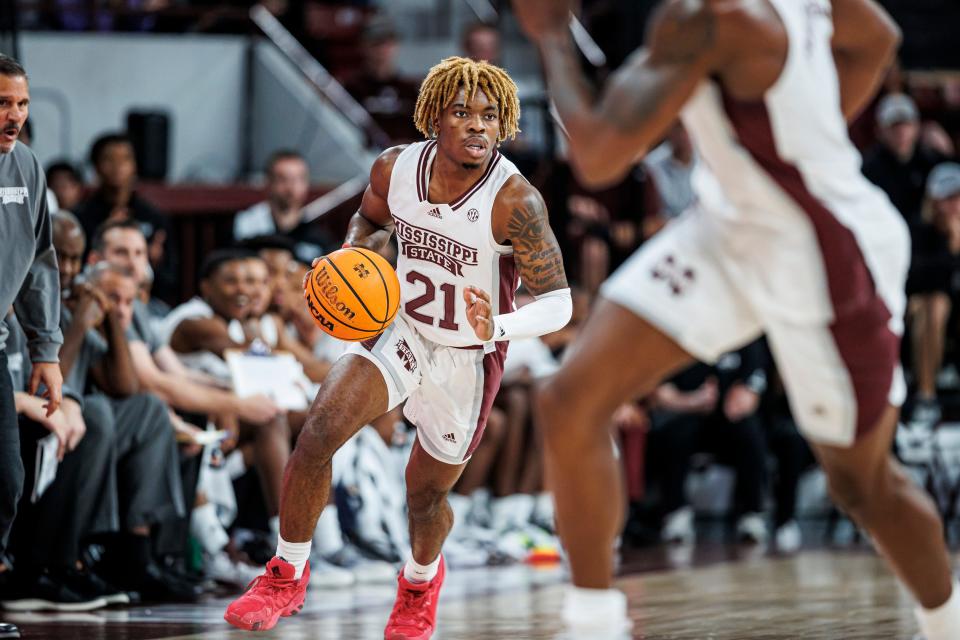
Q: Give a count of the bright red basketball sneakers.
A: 2